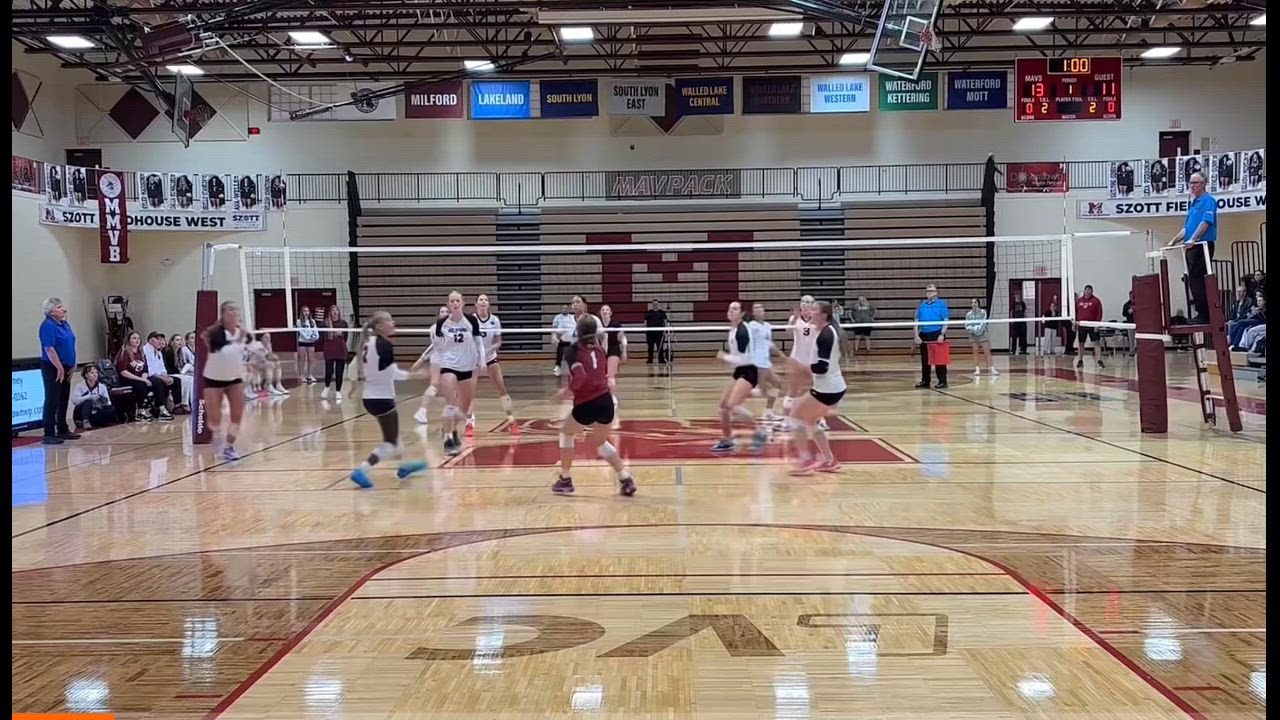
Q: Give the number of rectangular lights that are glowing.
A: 10